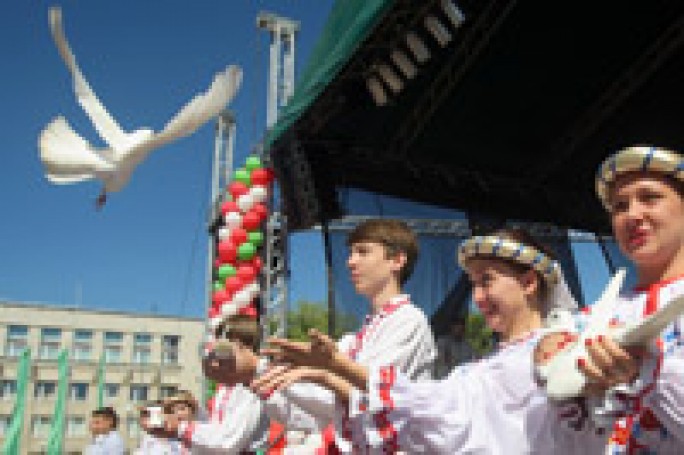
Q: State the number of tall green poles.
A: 3